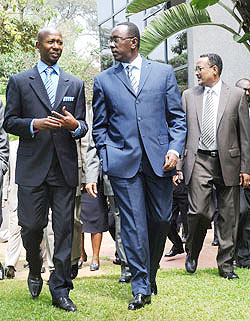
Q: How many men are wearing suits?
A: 3